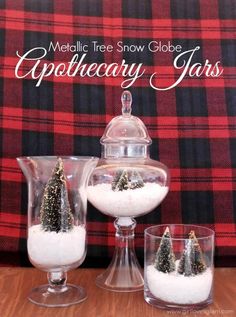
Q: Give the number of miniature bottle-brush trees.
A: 5